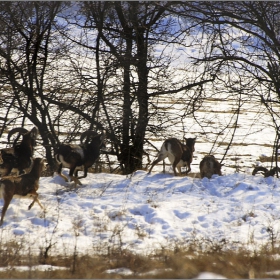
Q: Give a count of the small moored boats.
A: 0